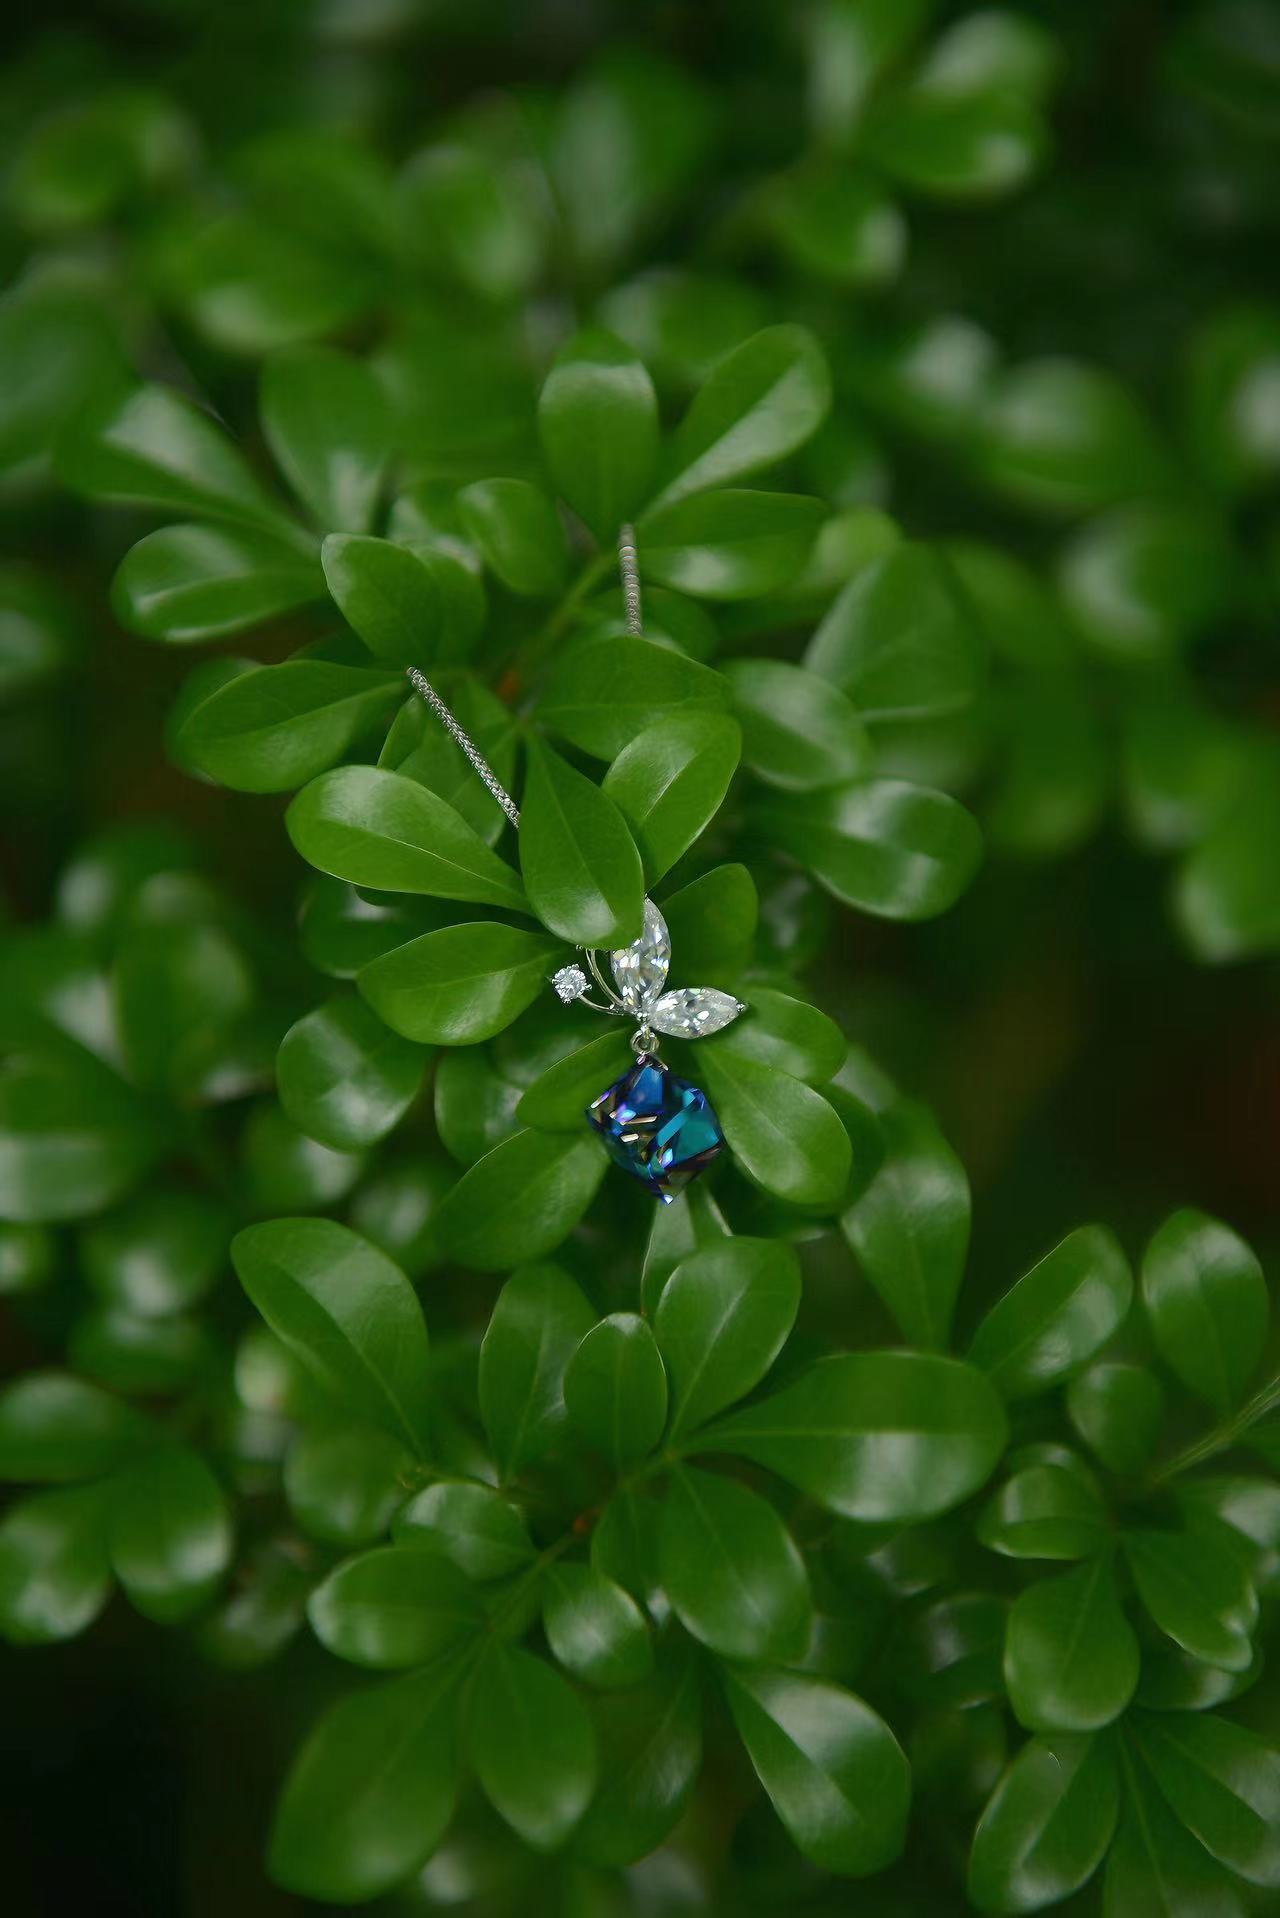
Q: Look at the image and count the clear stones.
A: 3